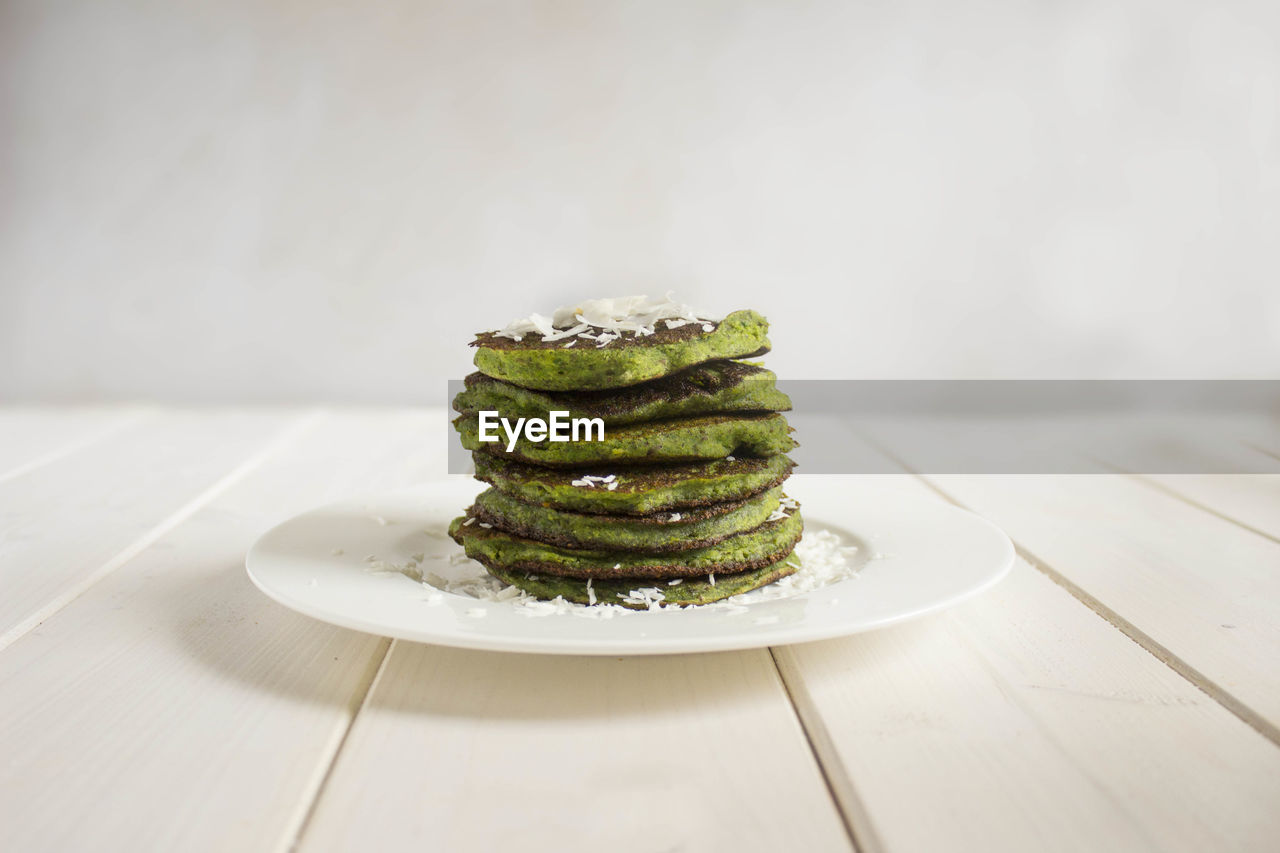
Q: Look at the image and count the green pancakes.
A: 7